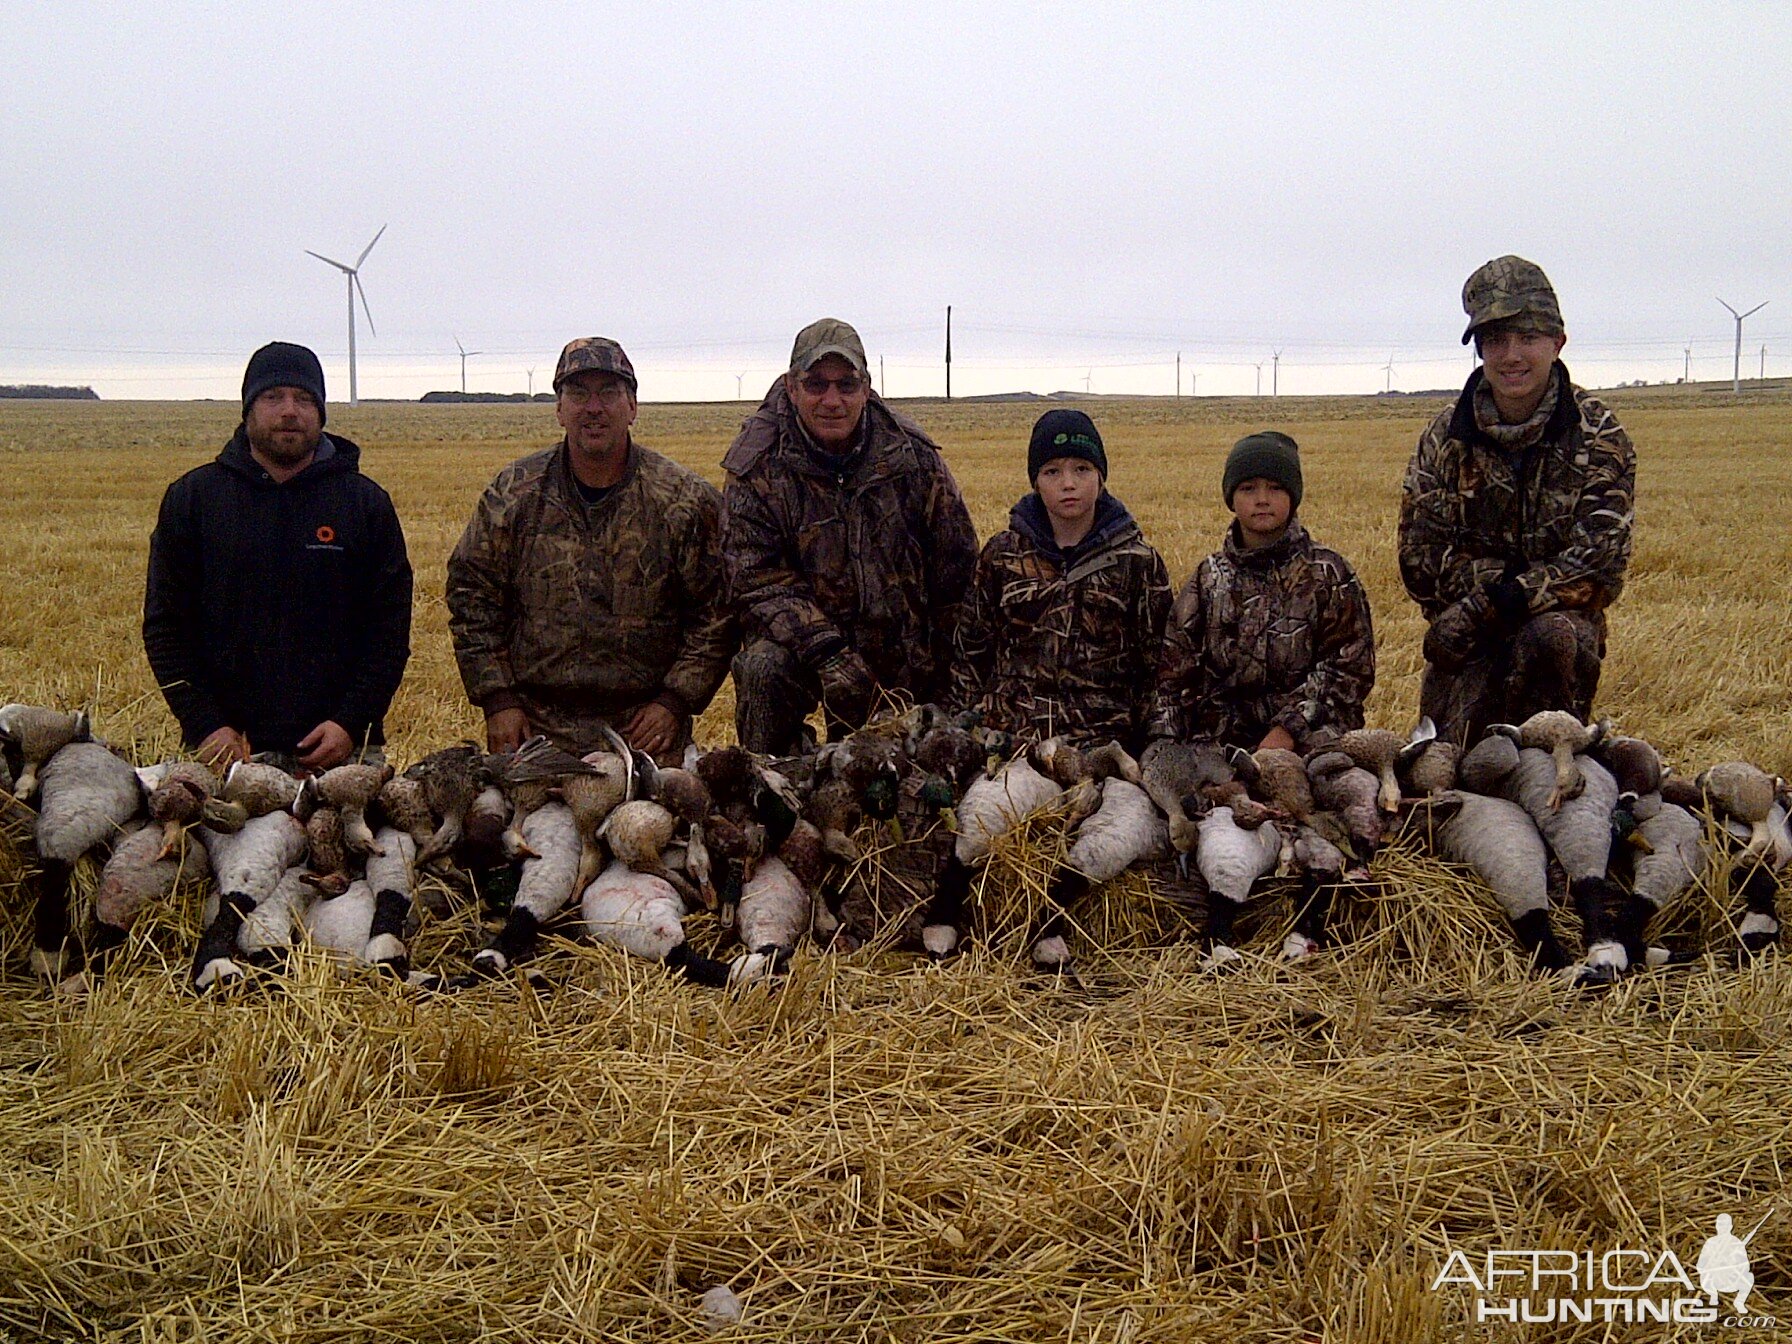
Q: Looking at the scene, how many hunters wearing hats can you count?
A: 6